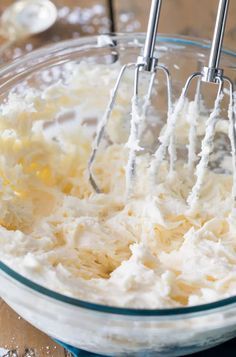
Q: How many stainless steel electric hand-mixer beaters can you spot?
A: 2